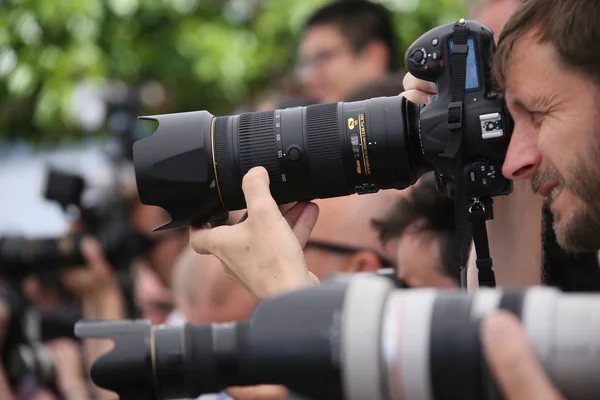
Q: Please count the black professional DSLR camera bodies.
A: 1